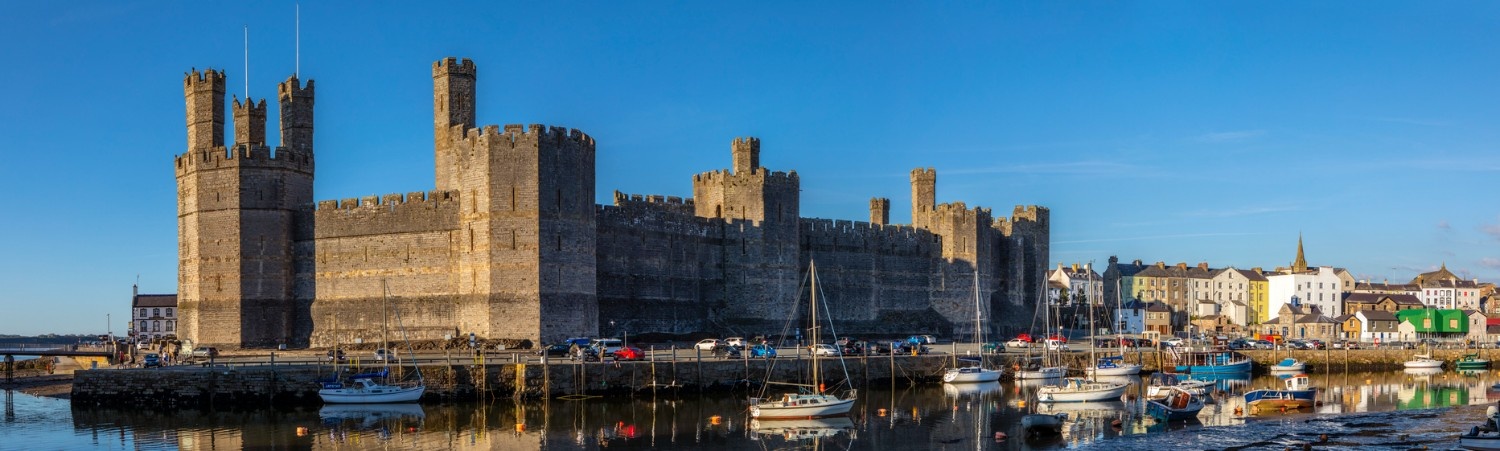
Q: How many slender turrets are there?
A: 7